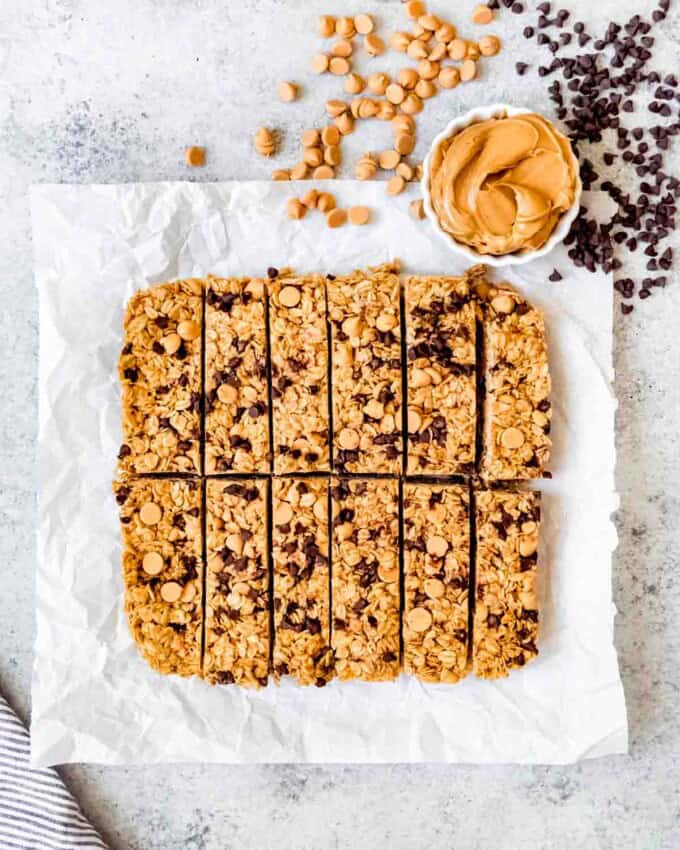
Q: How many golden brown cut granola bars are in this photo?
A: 12